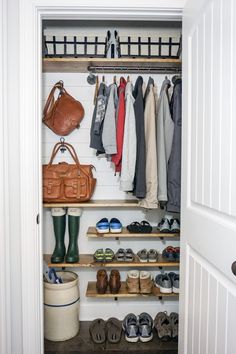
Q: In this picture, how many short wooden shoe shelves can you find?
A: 2